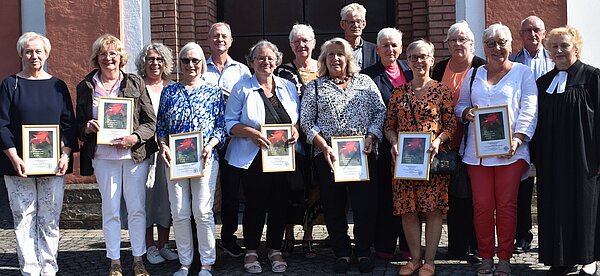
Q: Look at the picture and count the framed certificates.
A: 7